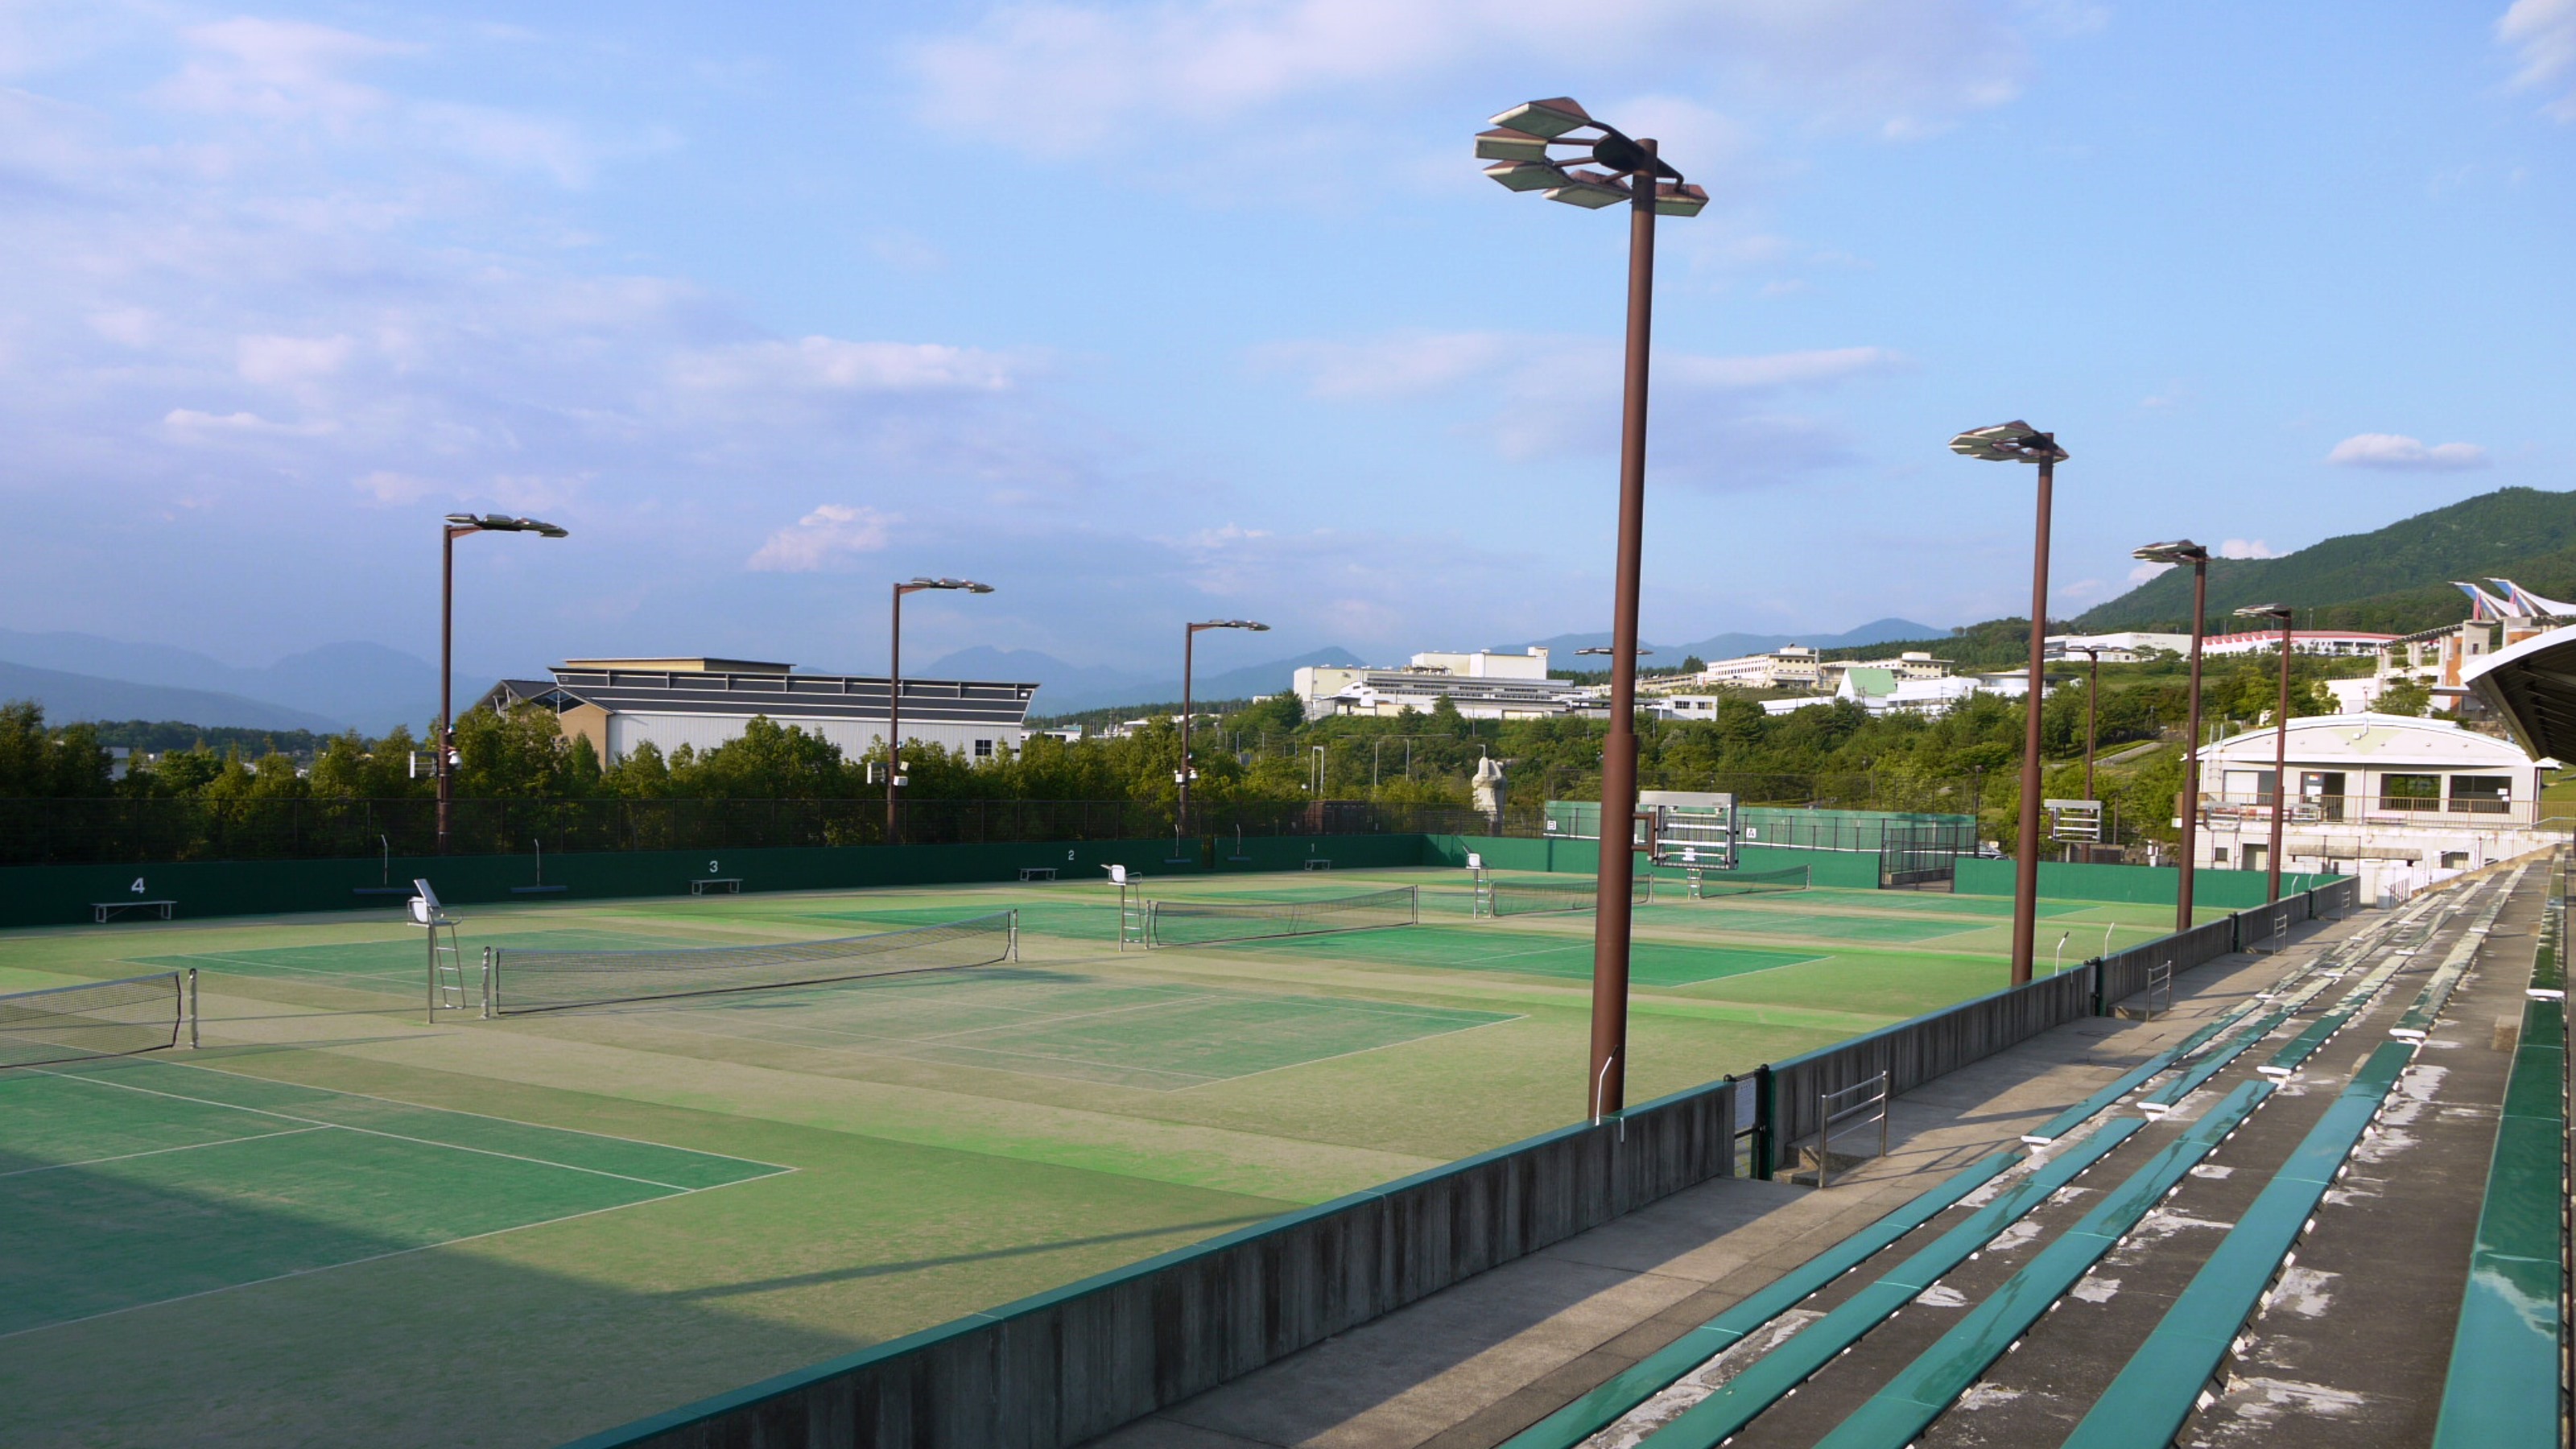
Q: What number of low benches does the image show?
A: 4